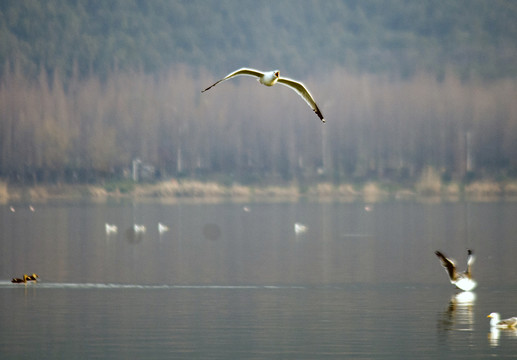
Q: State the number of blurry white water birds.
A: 4